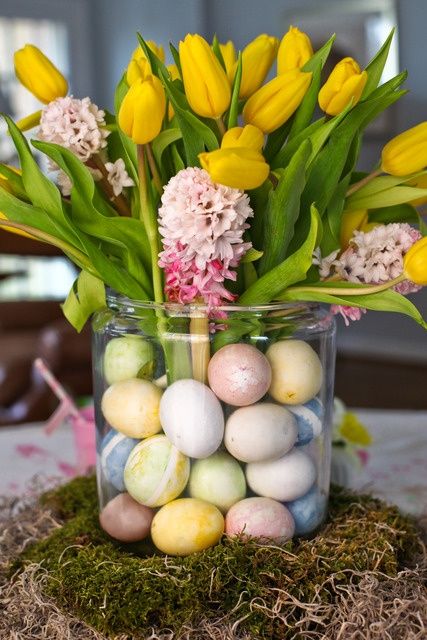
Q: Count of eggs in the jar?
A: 15